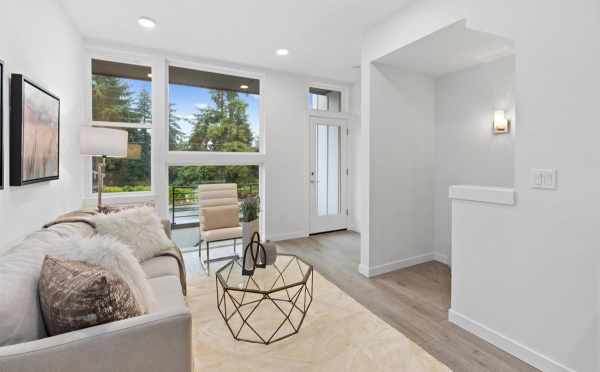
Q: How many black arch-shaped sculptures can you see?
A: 2